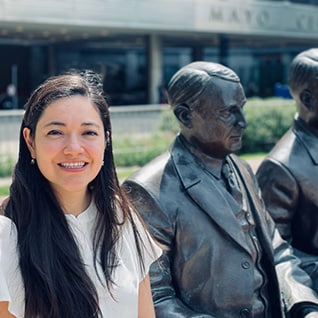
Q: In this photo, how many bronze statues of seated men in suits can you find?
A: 2